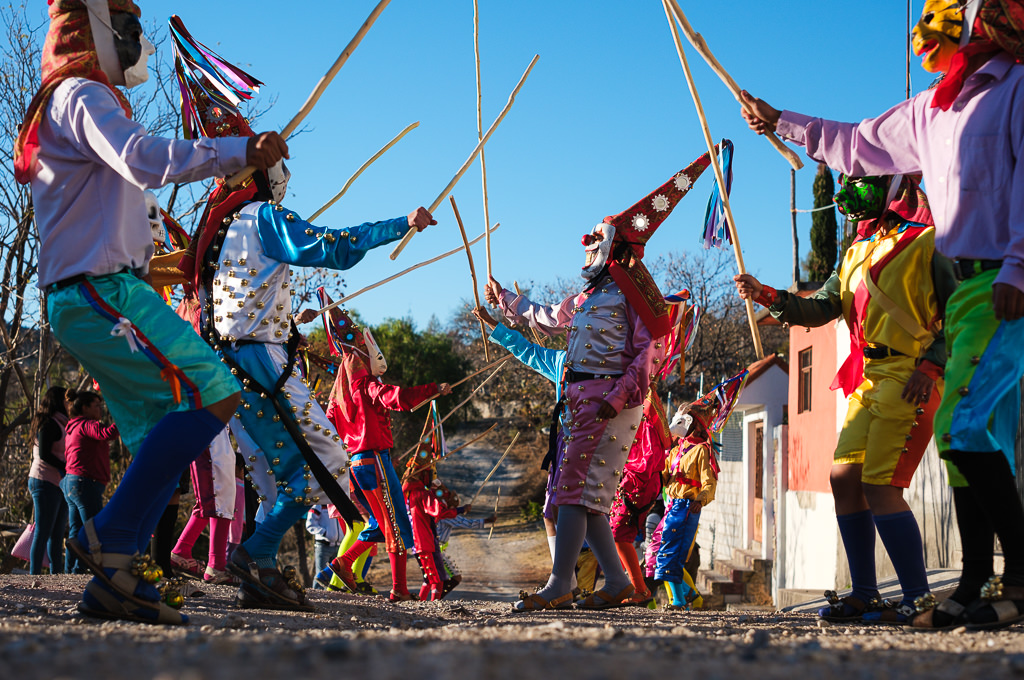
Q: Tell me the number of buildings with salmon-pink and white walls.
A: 1